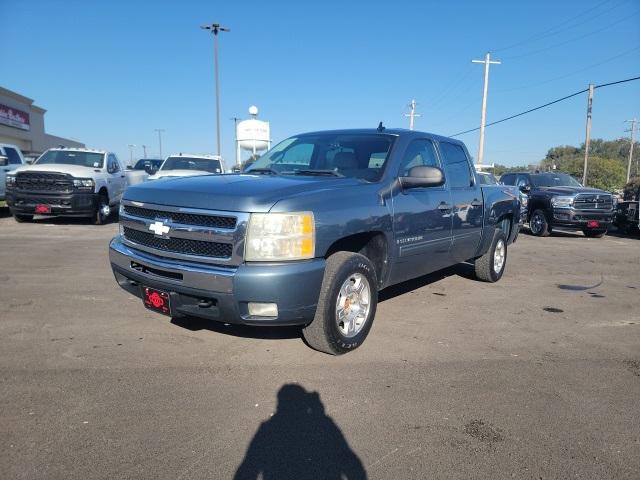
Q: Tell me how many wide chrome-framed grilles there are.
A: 2